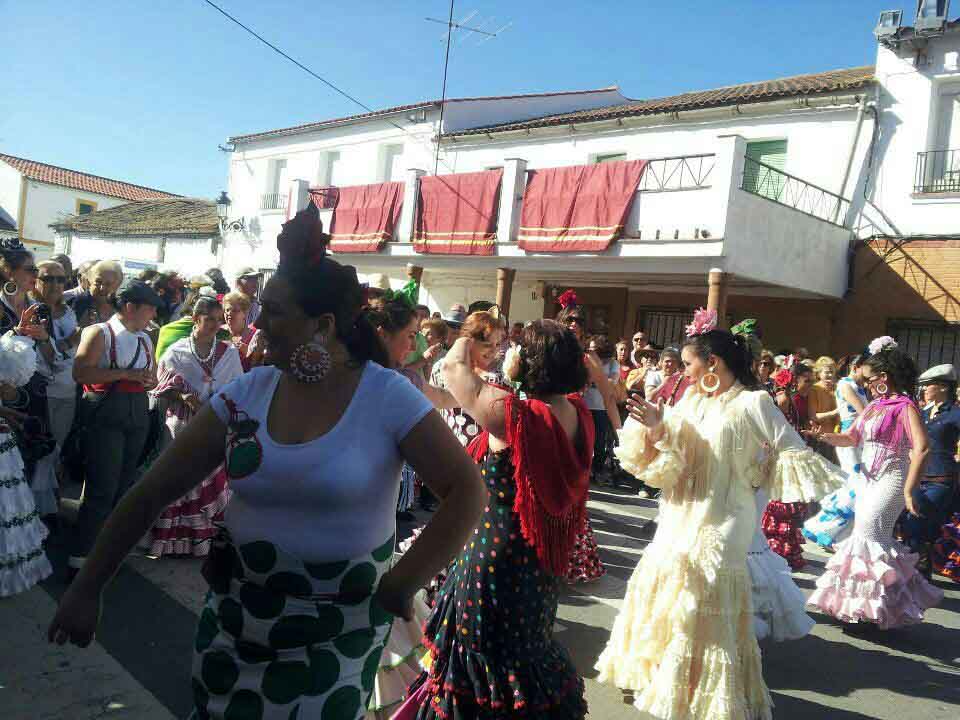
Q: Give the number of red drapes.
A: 3